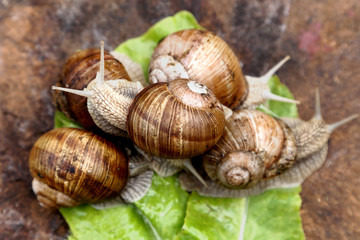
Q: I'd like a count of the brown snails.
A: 5